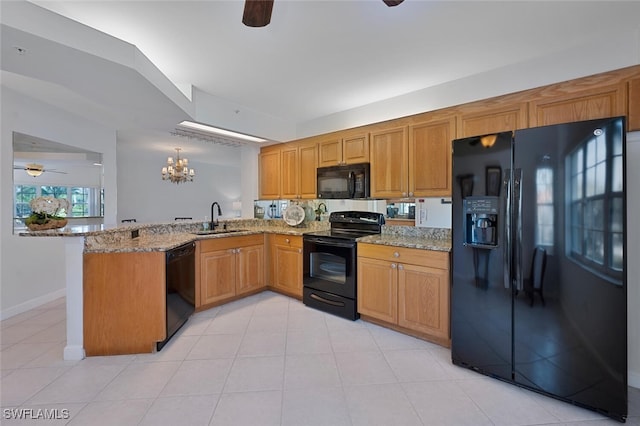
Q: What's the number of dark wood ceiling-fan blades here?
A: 2